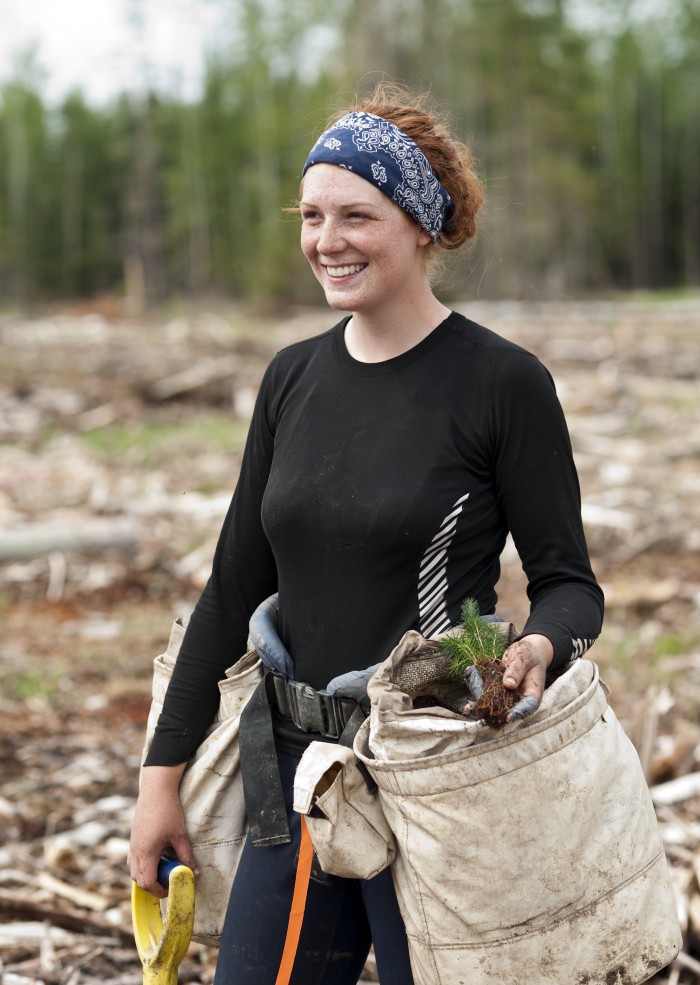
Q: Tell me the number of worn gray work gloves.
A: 0